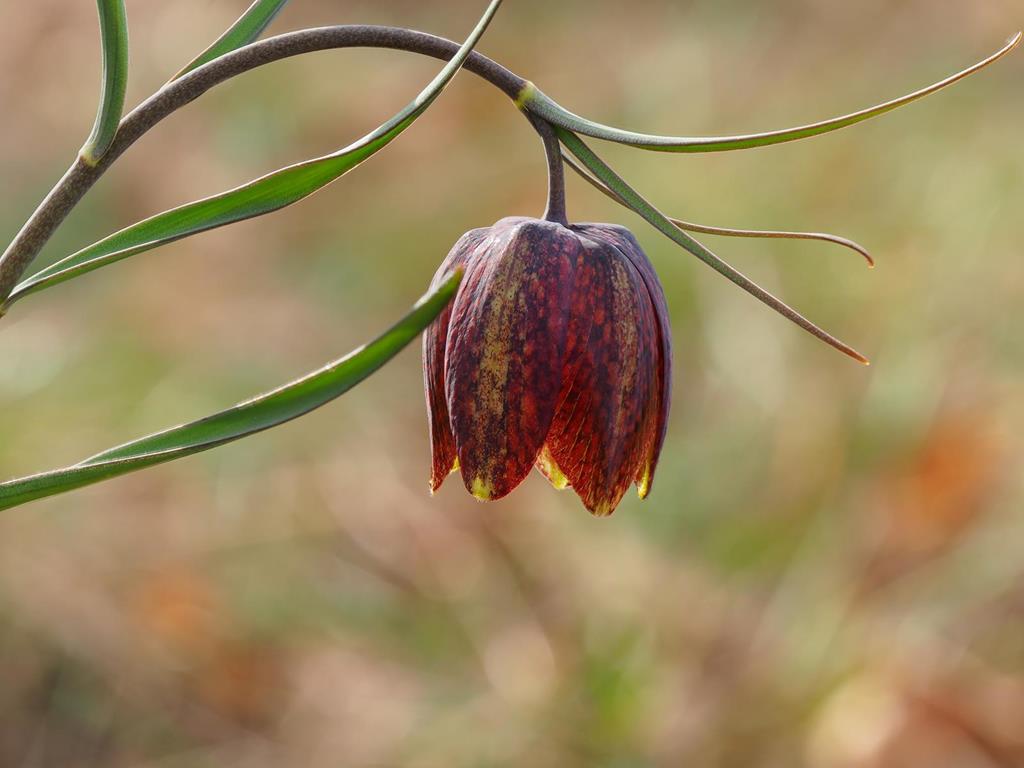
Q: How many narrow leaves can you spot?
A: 7